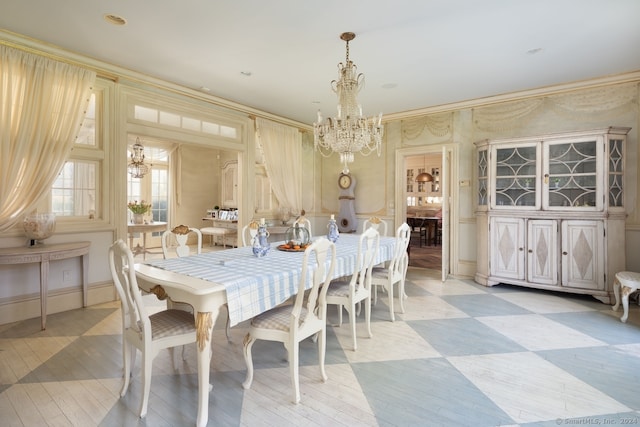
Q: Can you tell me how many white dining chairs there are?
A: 8